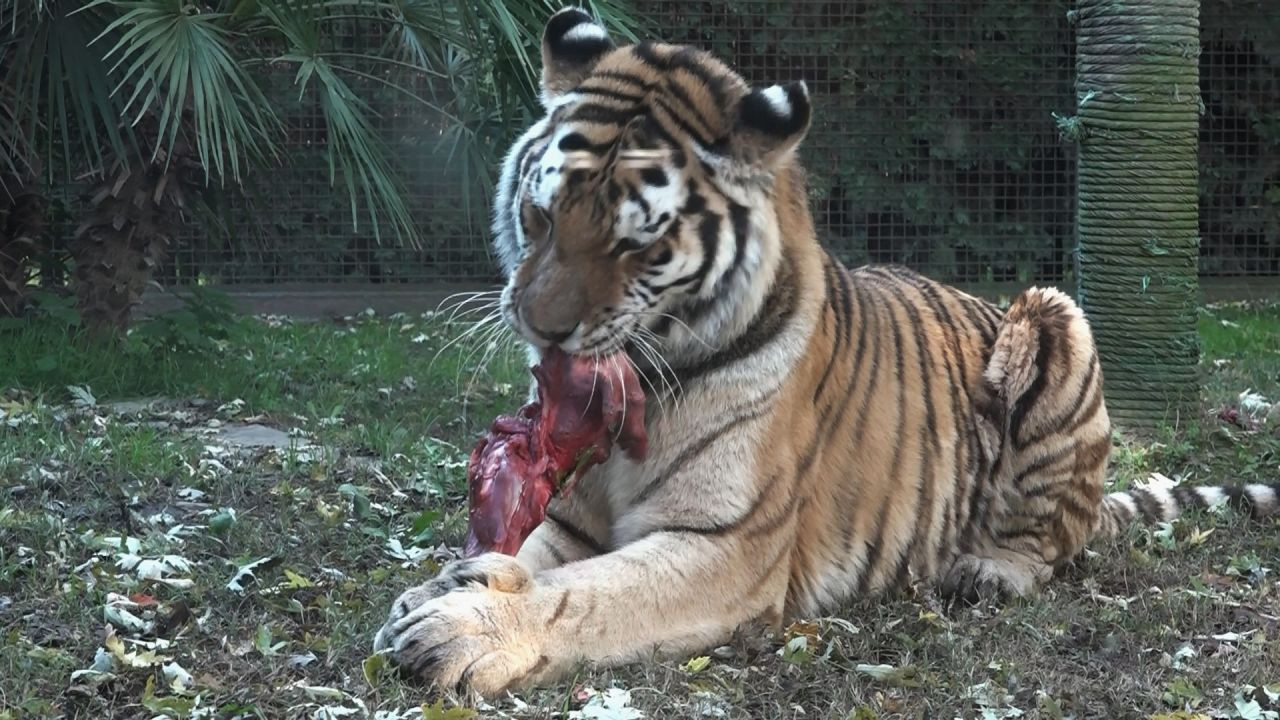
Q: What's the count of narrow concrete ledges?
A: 1